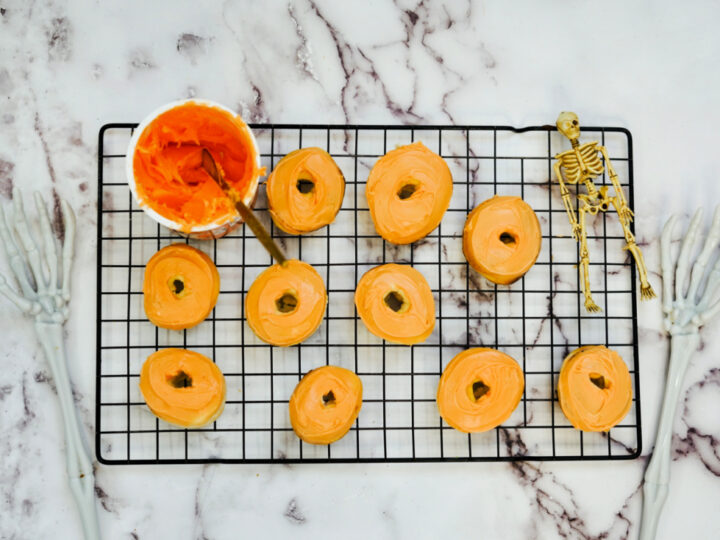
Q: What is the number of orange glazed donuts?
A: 10